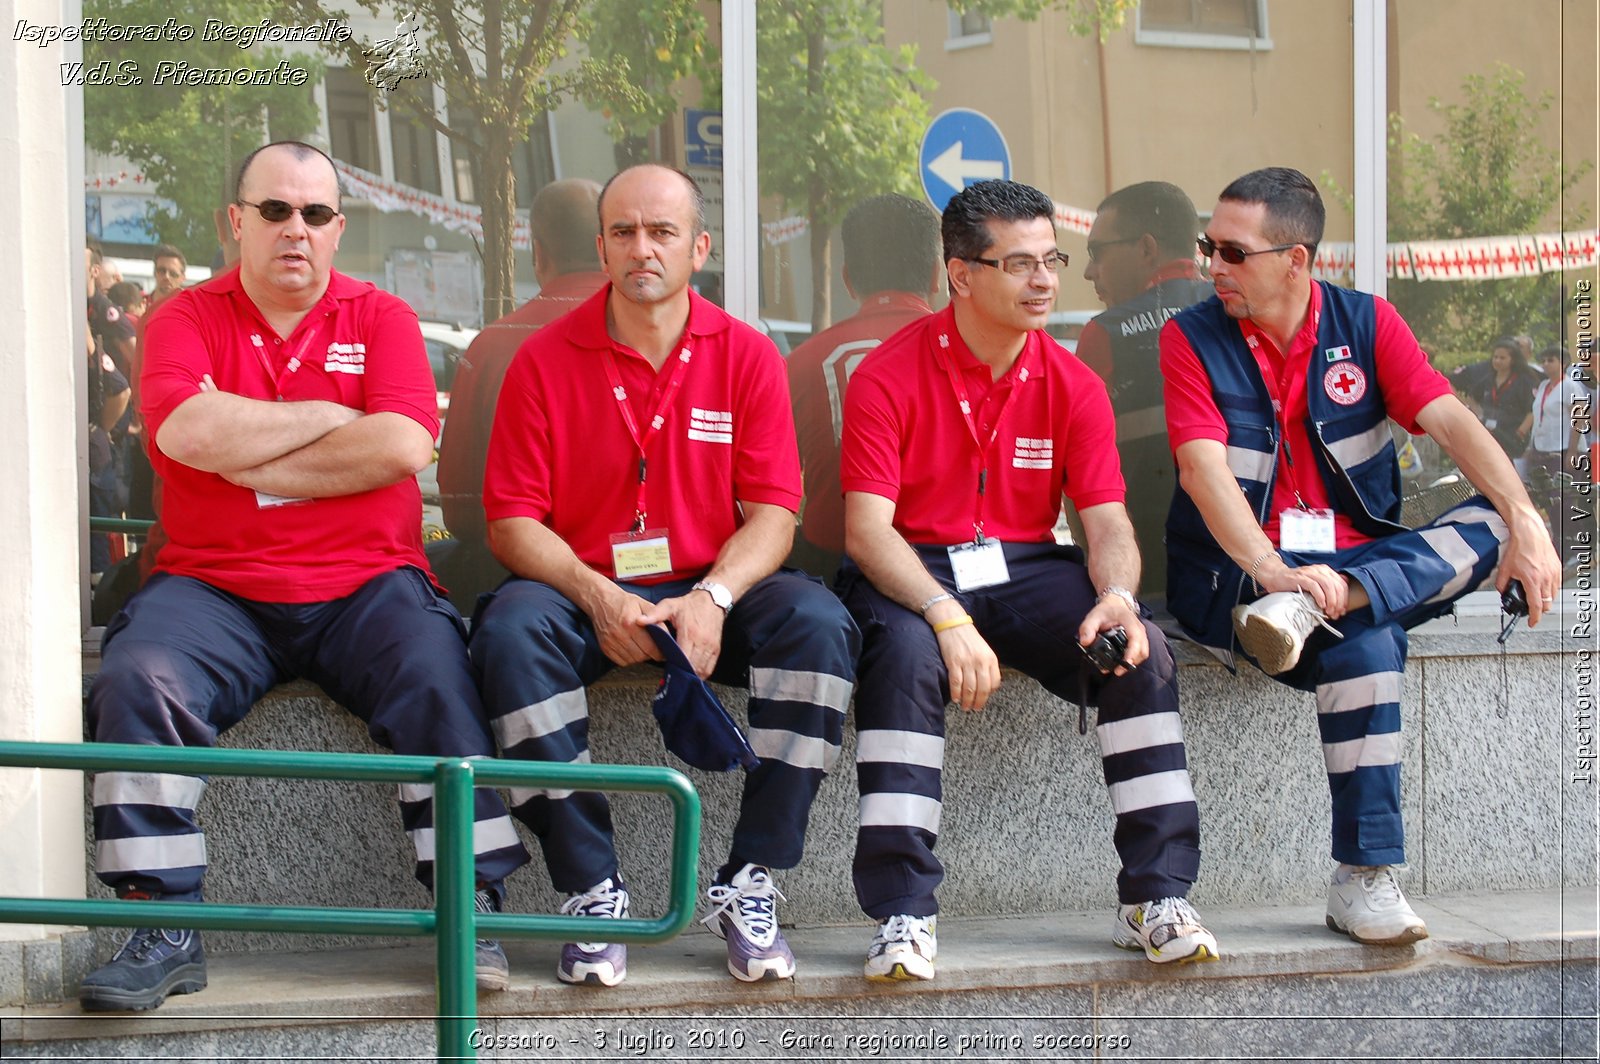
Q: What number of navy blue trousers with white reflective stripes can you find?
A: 4